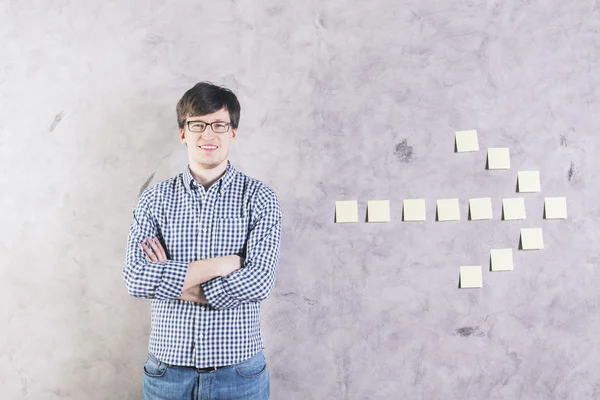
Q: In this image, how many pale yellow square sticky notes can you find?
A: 13